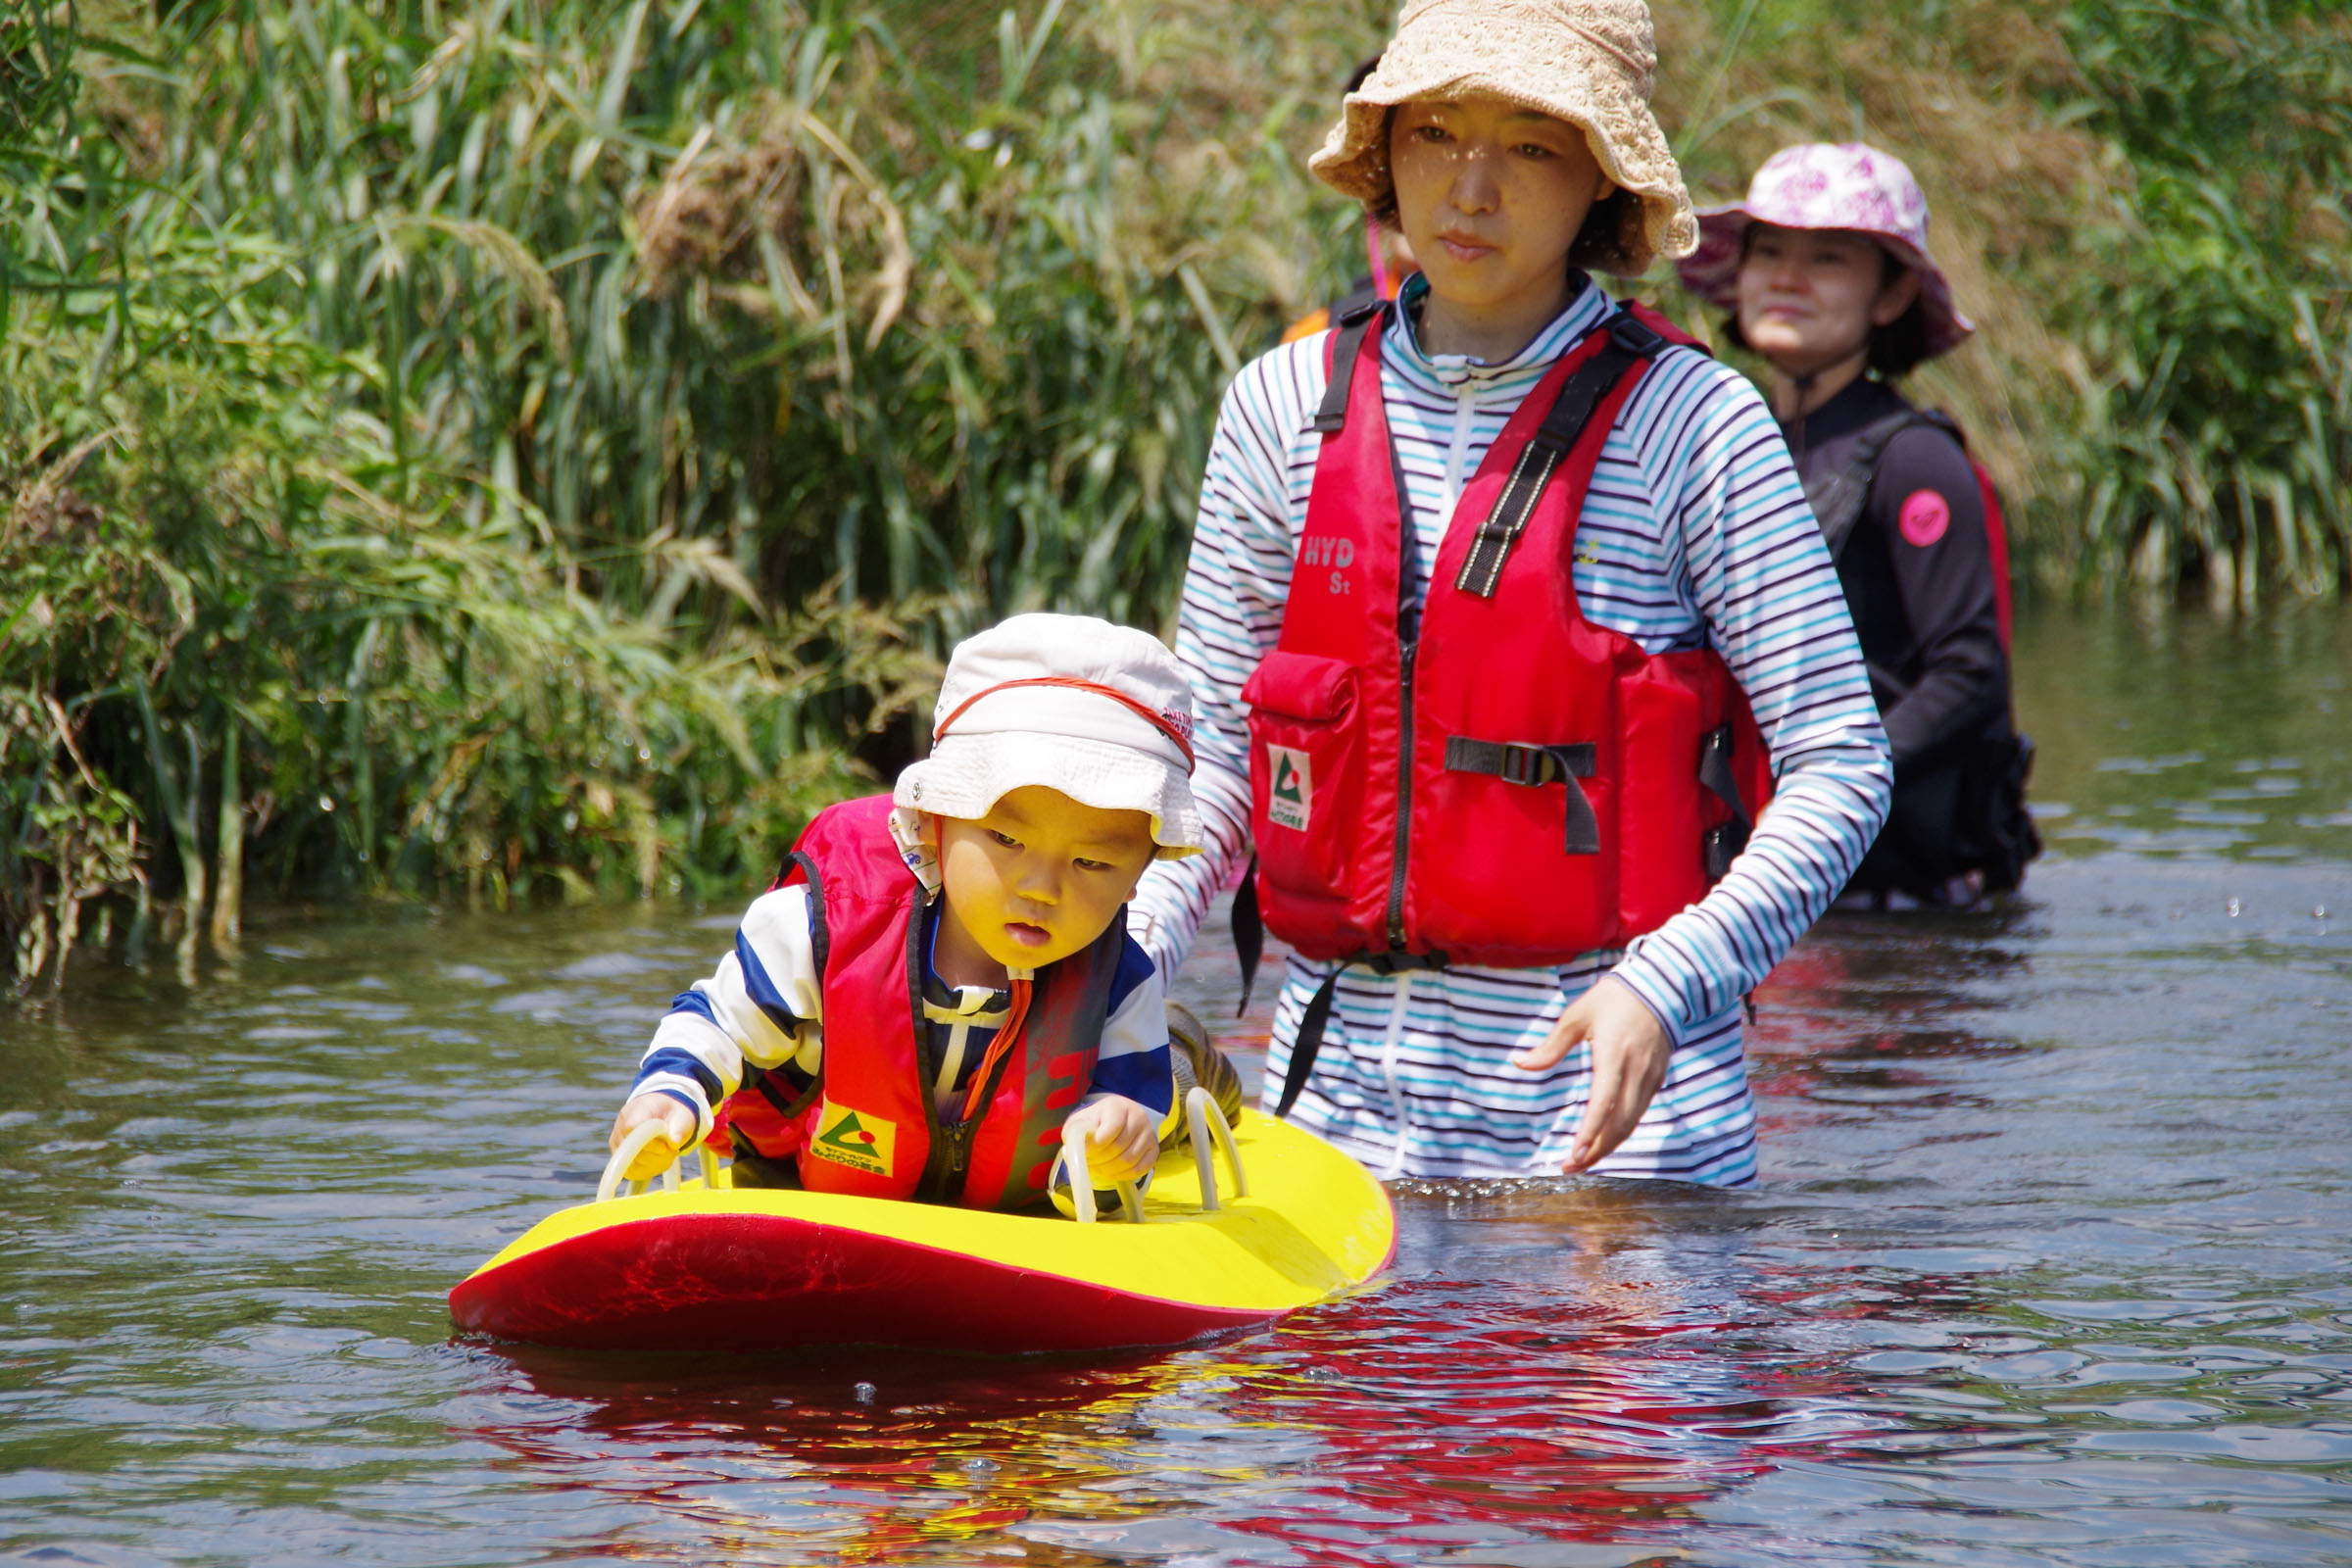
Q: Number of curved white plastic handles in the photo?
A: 4